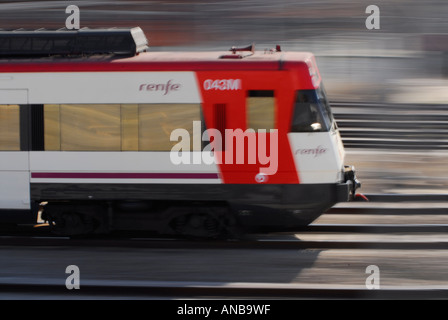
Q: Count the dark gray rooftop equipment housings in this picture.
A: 1